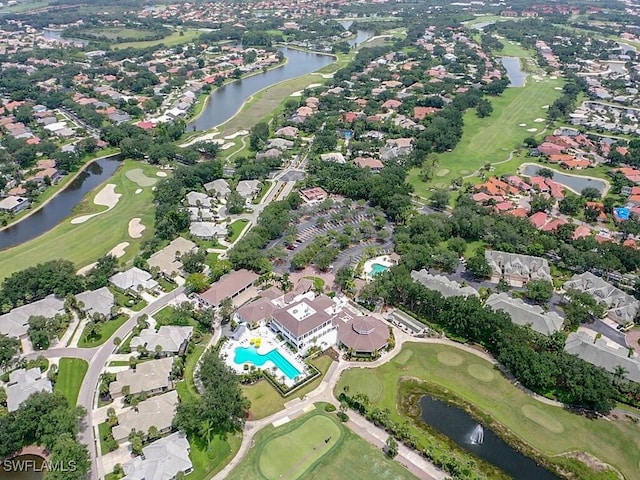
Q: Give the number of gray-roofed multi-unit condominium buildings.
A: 5